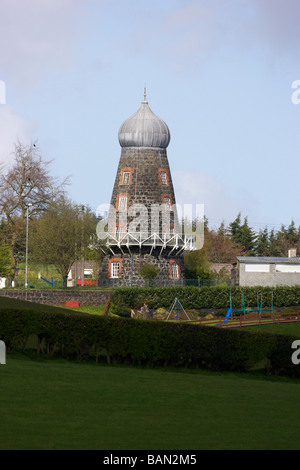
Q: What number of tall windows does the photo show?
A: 8